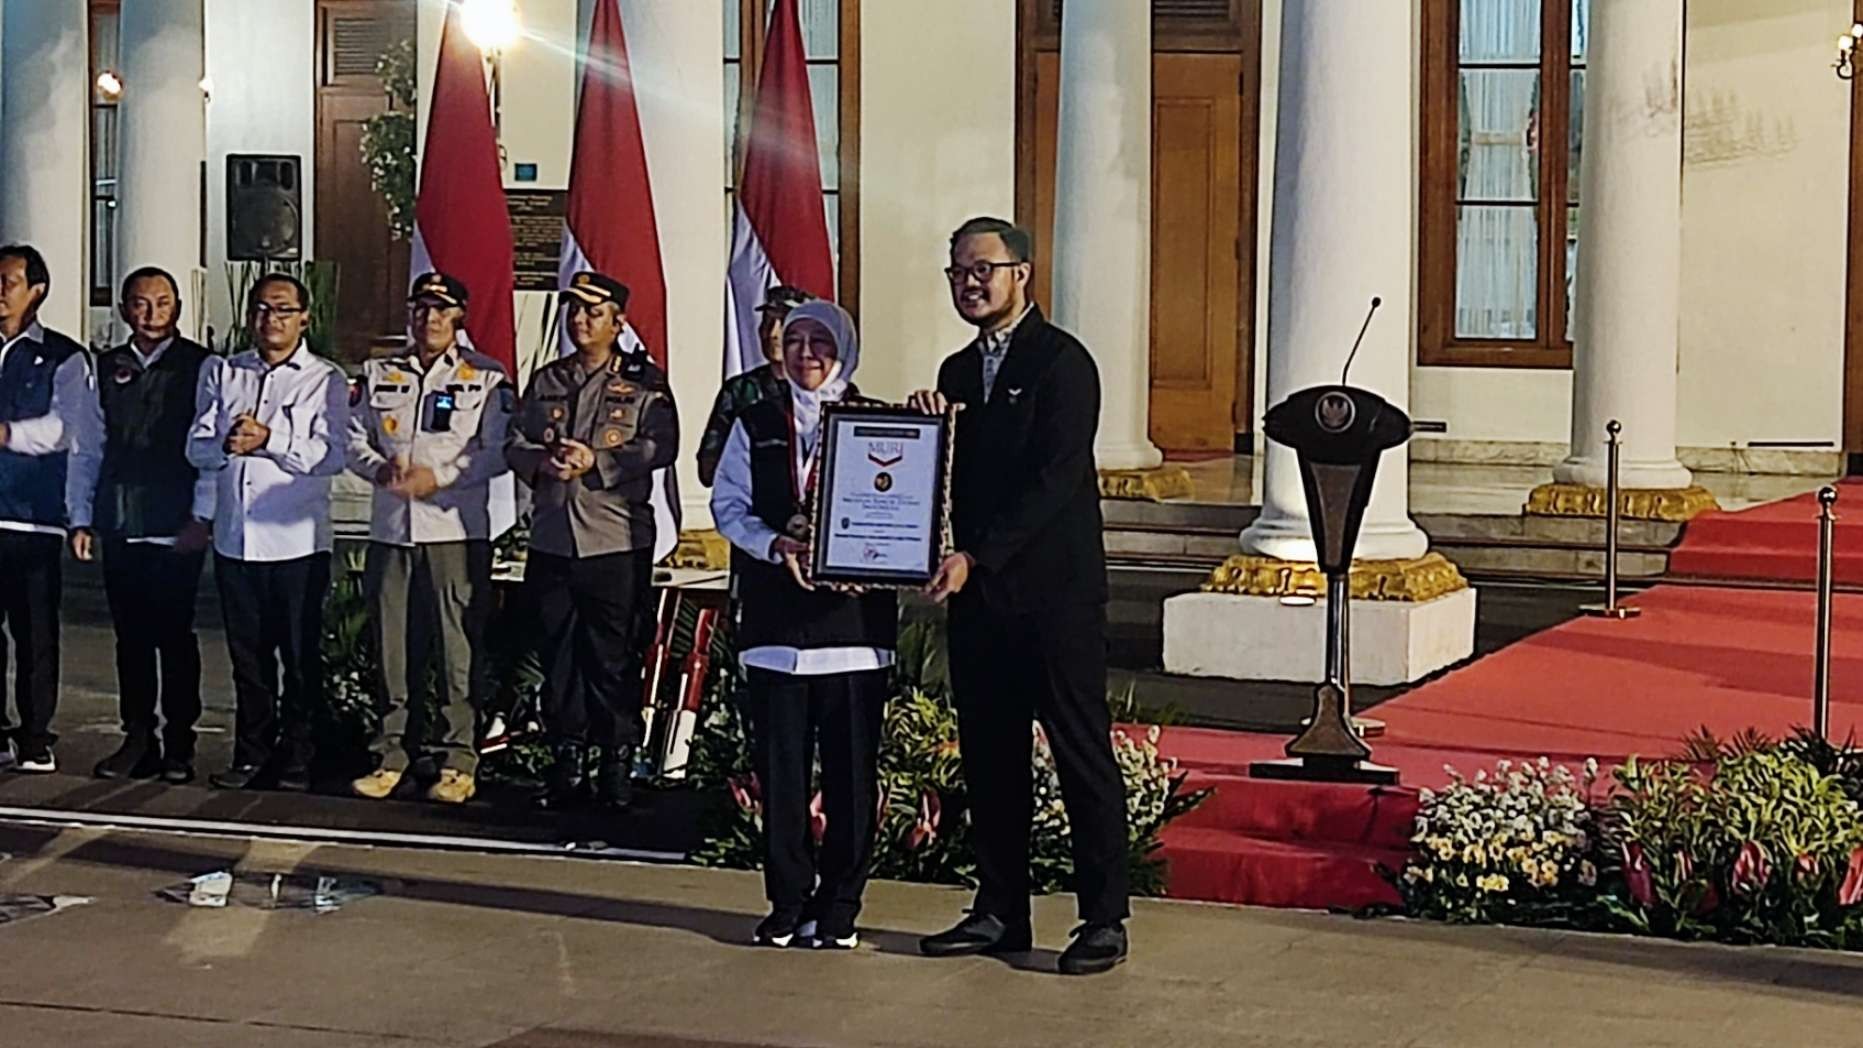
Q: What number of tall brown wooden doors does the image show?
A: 2